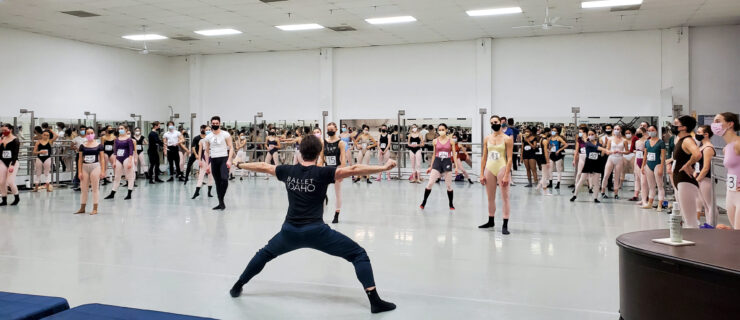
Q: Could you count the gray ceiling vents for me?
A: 5